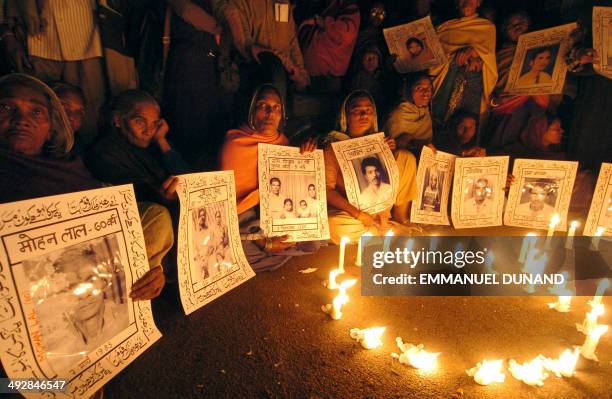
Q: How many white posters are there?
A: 11